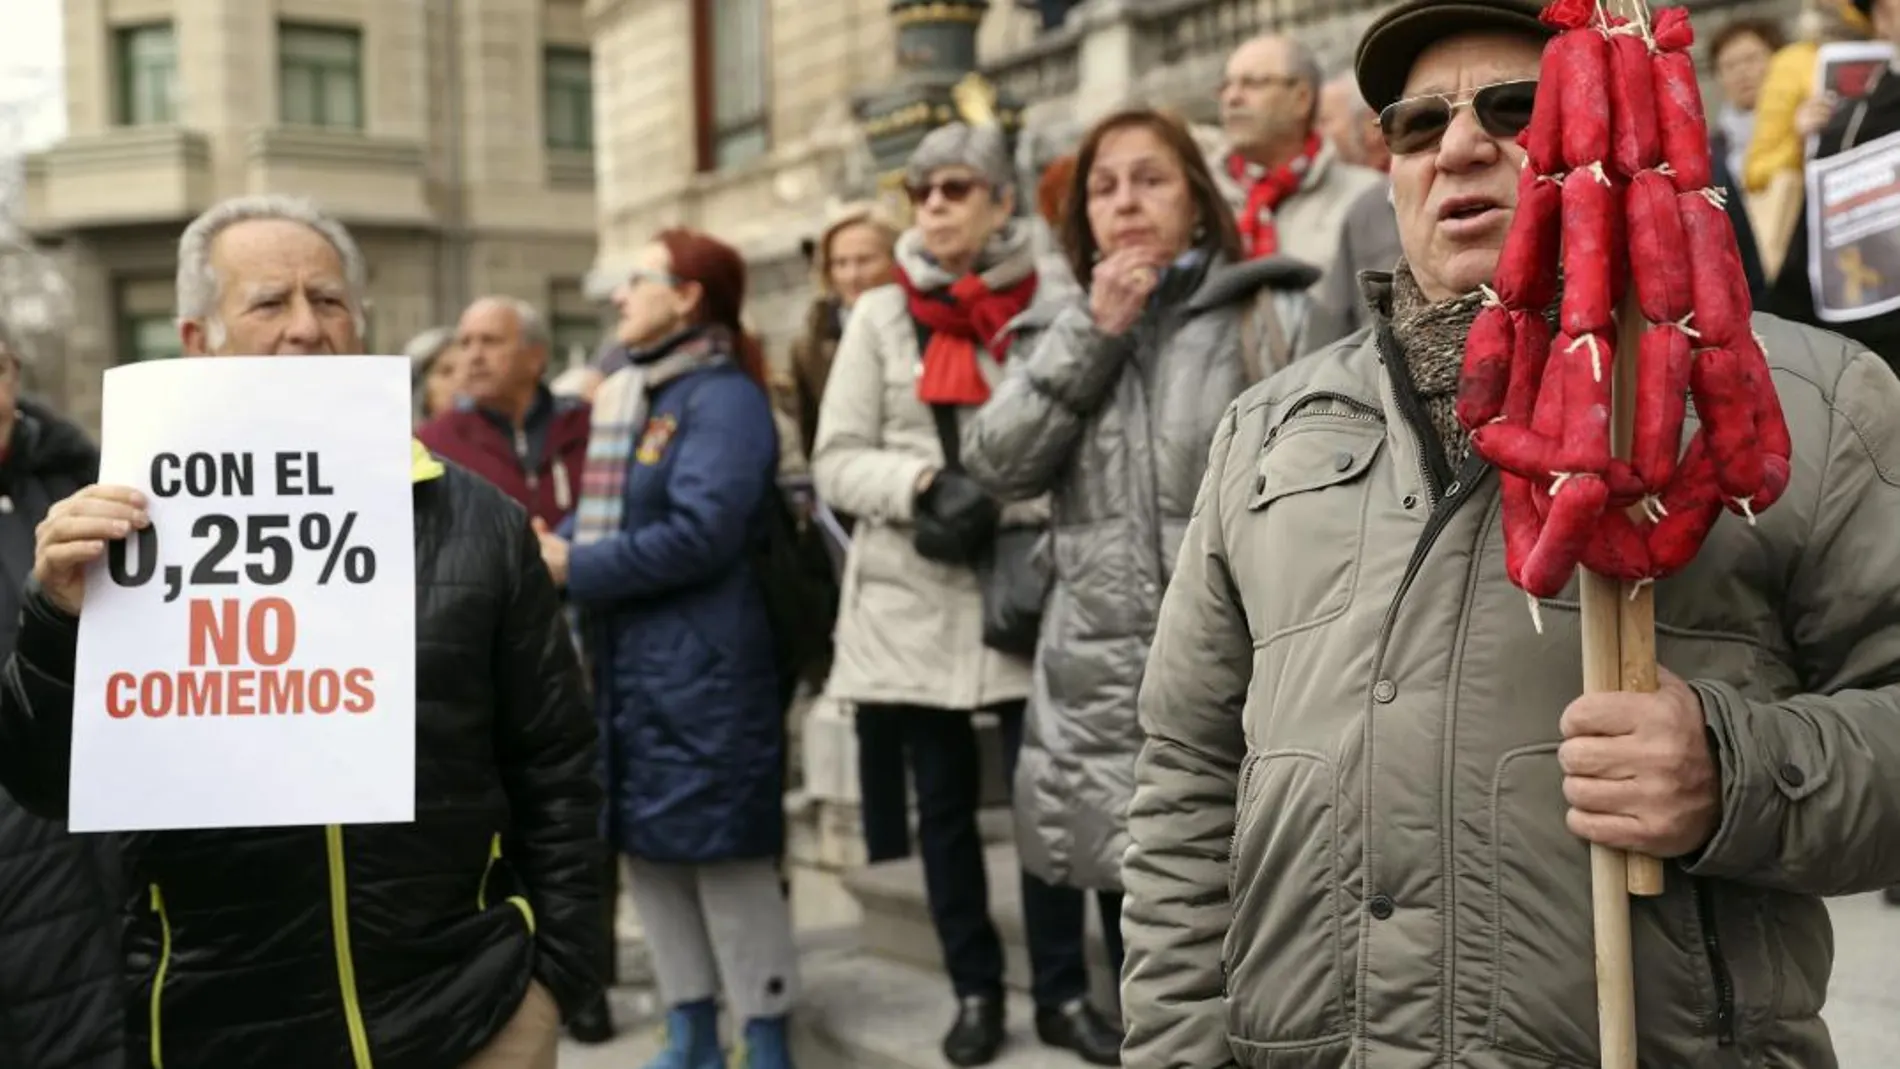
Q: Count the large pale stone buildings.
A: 2